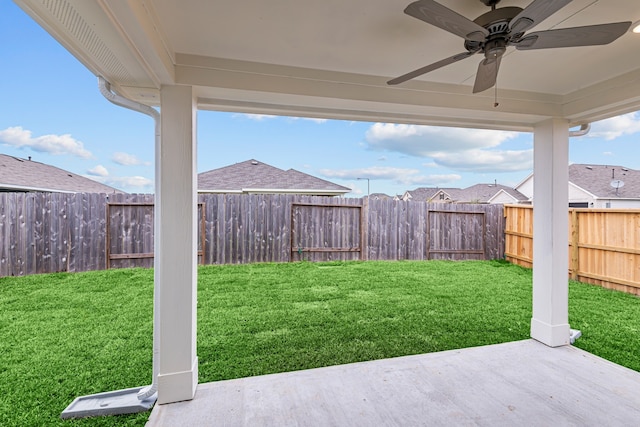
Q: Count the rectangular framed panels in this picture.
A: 3